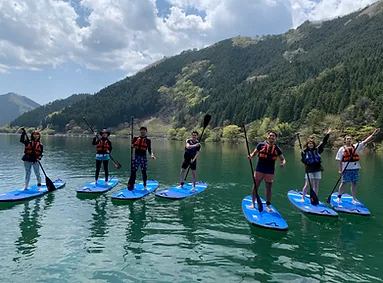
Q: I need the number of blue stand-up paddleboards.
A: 7